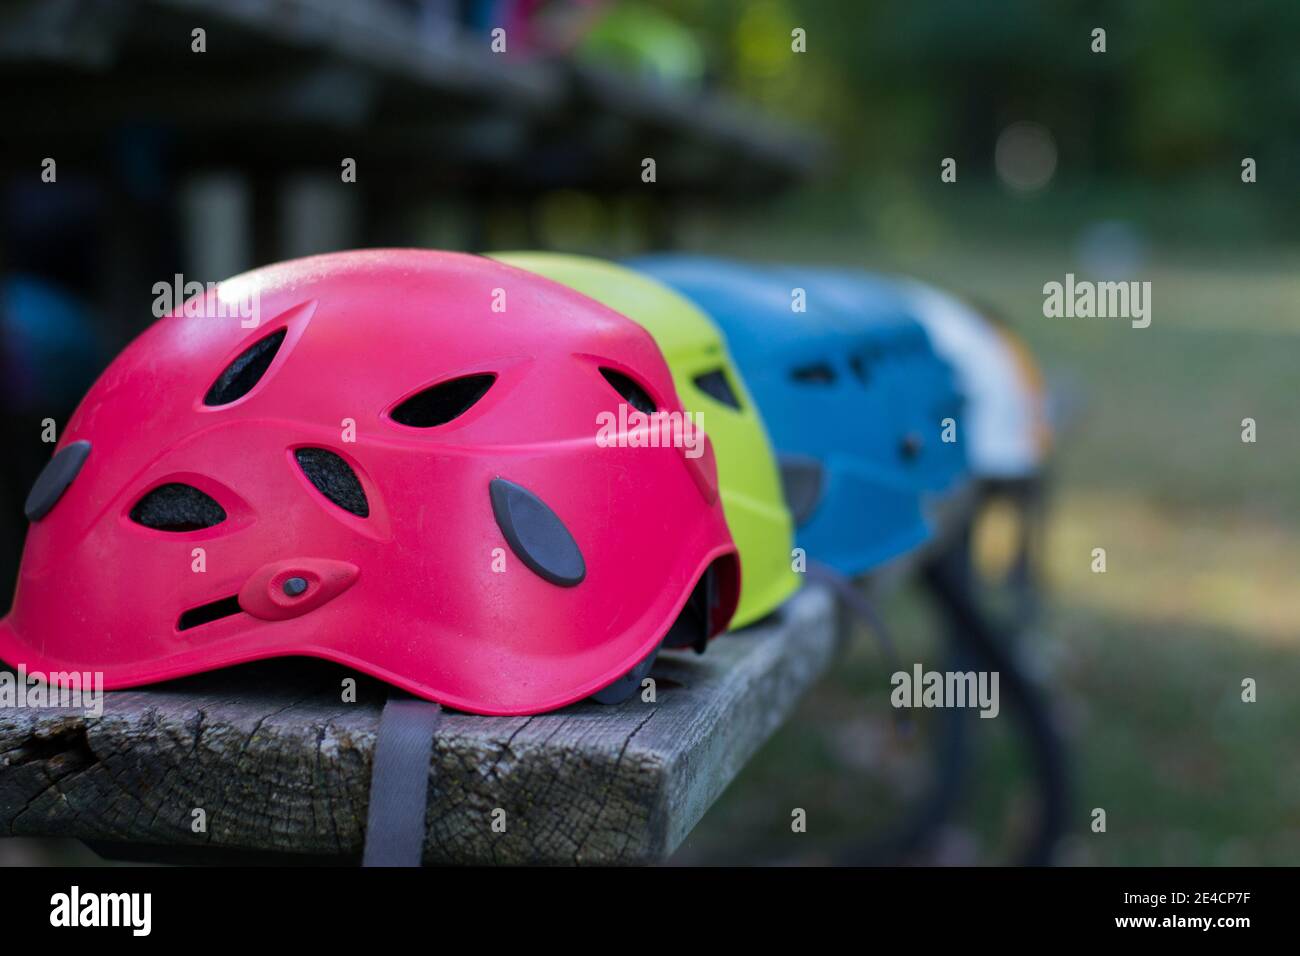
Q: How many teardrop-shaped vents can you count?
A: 5